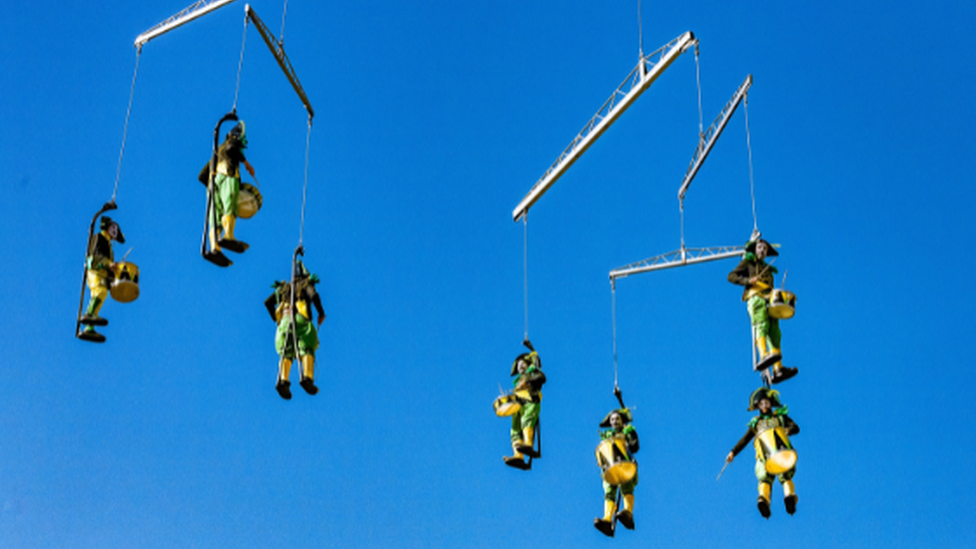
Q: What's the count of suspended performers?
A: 7